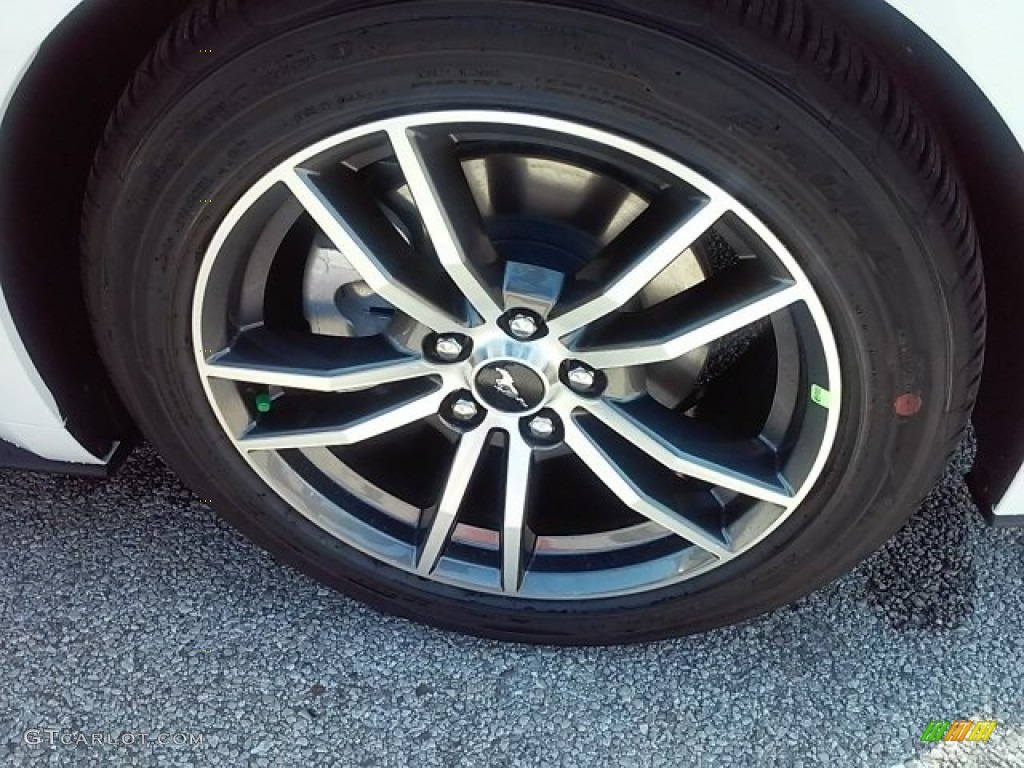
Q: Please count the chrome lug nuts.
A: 5